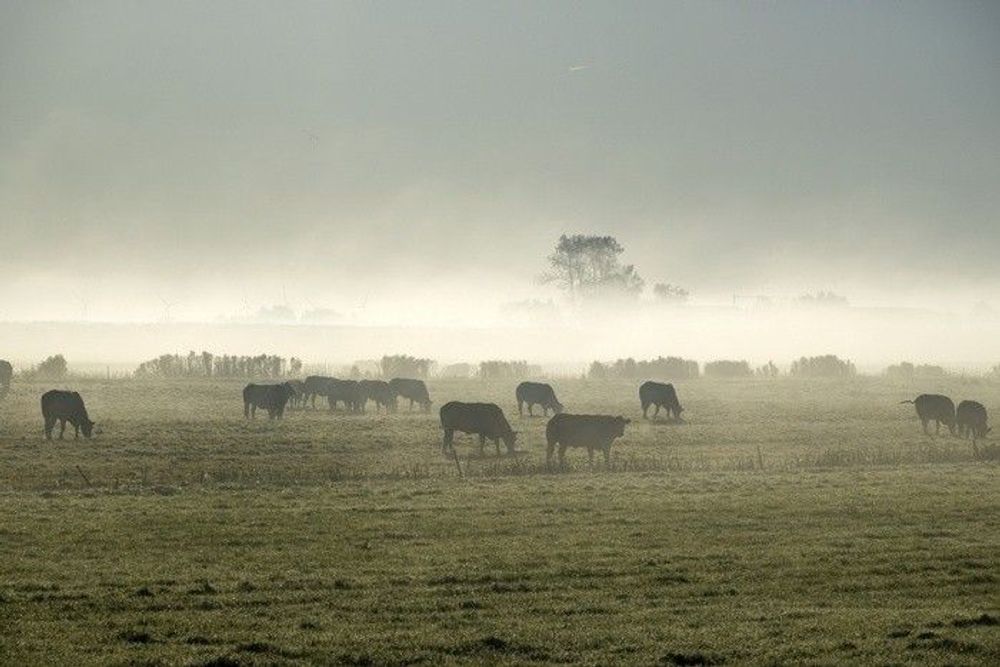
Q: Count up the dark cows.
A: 14